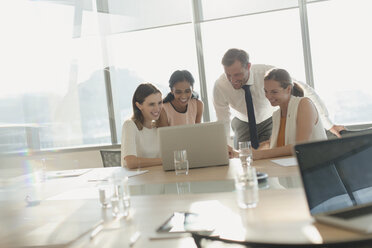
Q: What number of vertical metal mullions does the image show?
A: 3